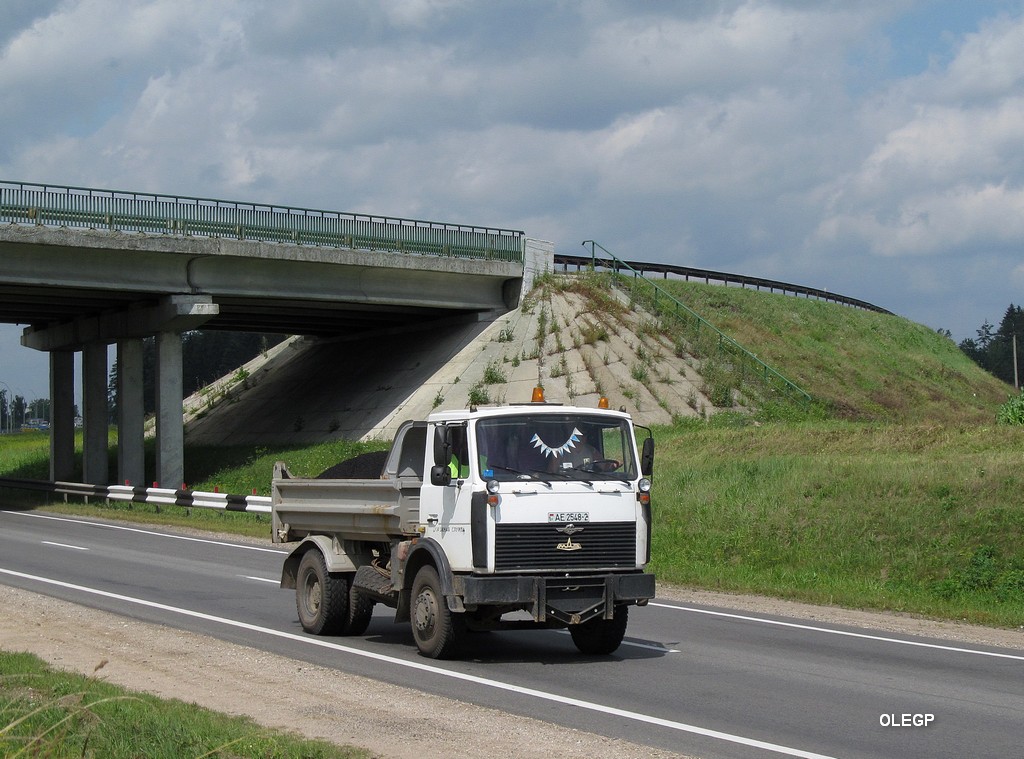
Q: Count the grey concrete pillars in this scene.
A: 4